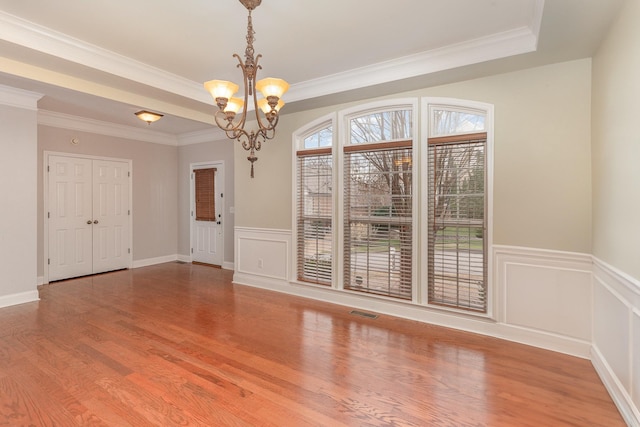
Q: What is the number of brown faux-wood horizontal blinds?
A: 4